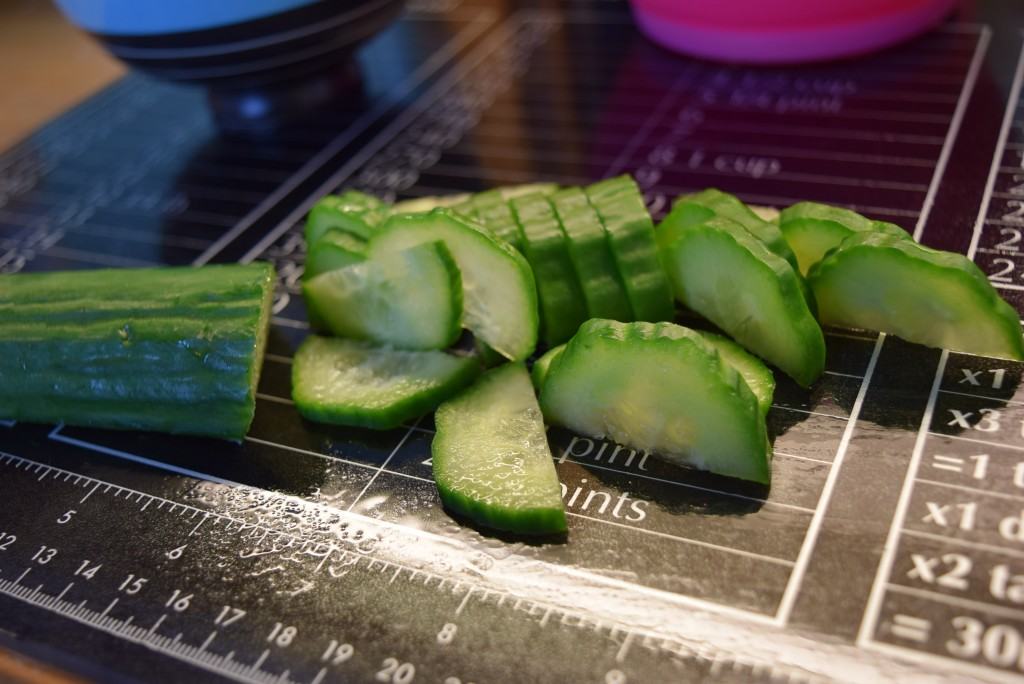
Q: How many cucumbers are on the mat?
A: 1